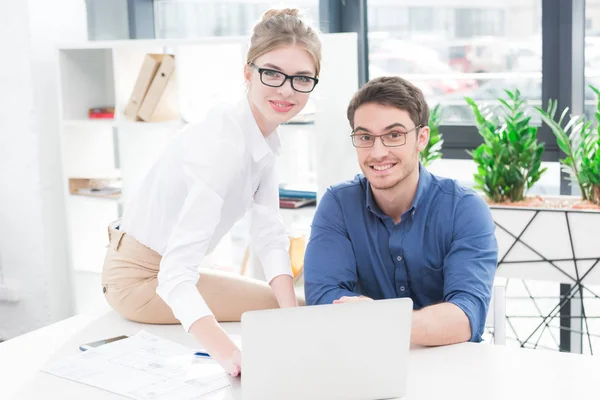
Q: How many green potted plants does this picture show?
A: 3